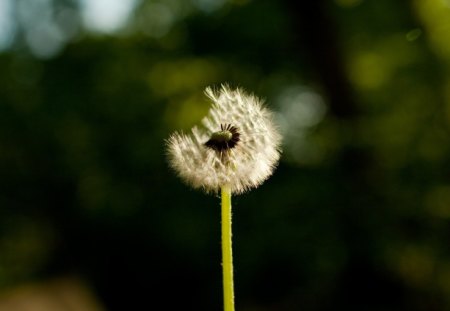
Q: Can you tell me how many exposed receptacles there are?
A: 1